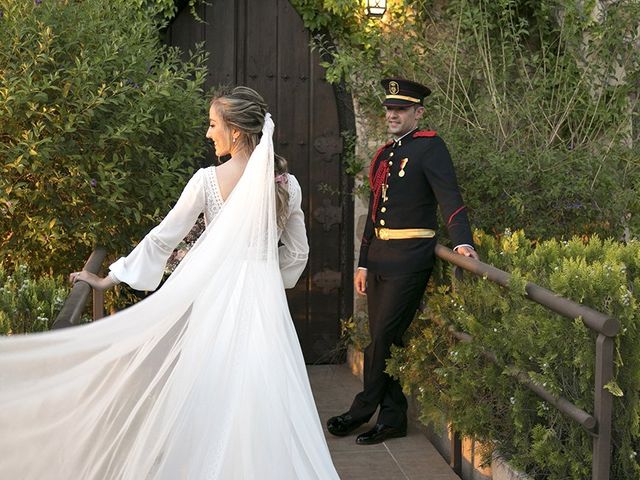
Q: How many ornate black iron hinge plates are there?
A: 3